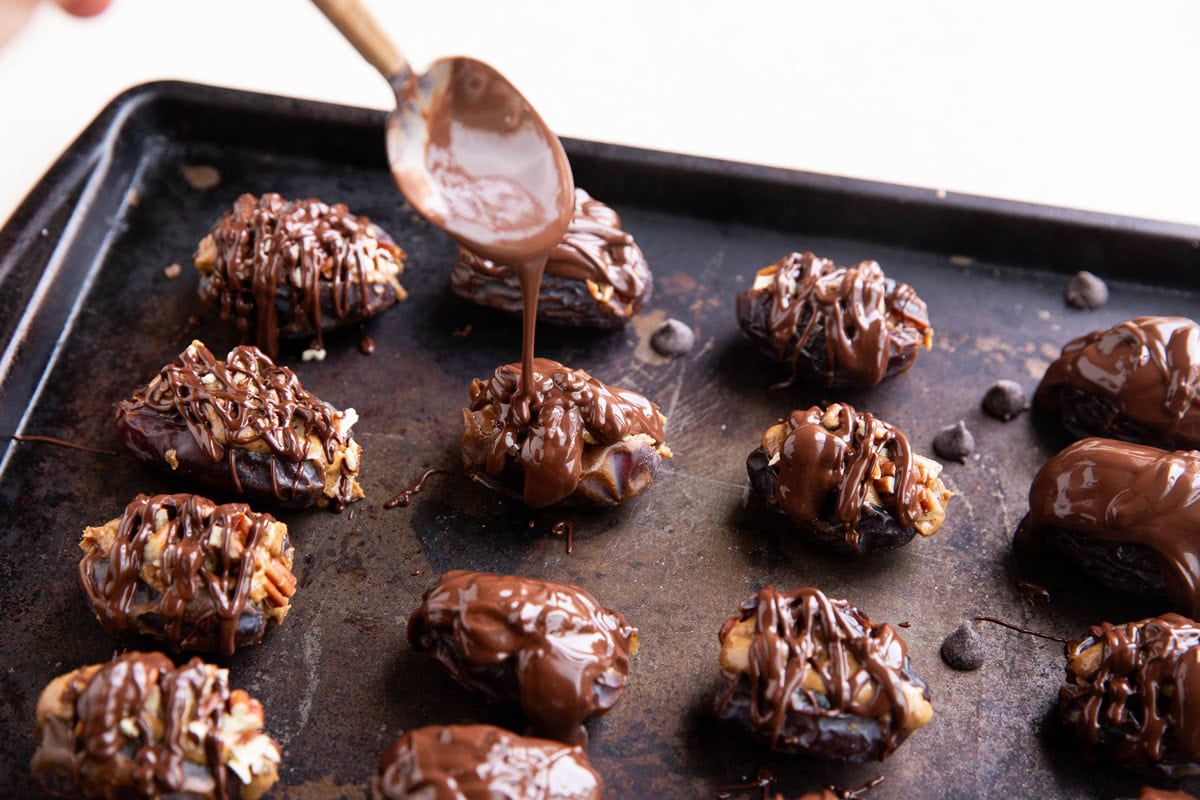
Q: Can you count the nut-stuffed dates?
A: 14